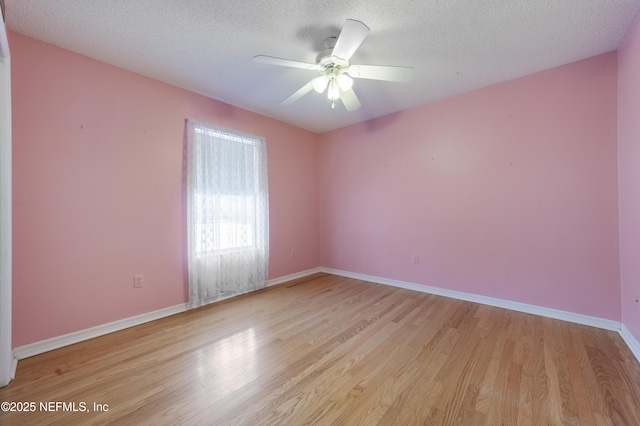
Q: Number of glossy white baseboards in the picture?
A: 3